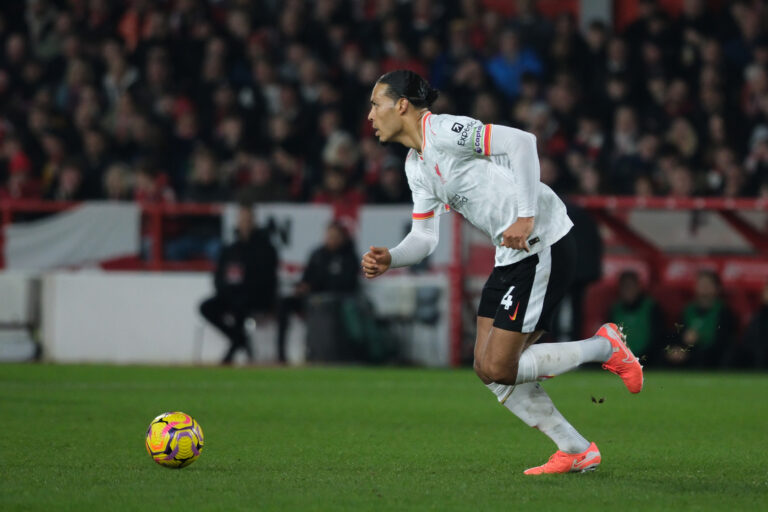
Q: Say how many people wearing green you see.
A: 2